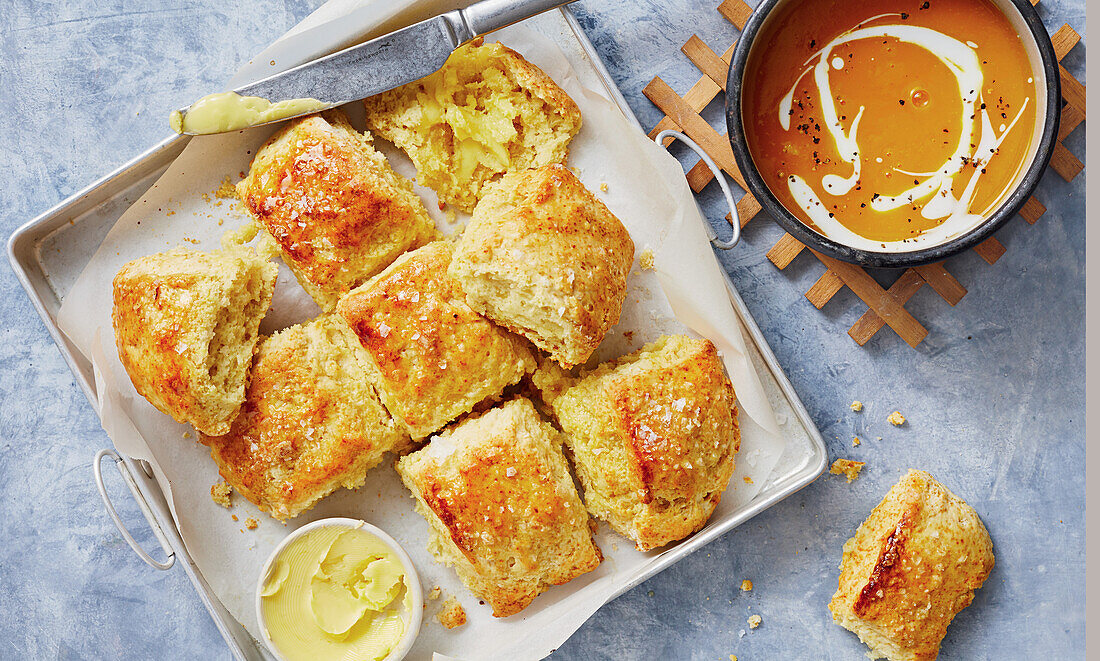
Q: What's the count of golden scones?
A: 9